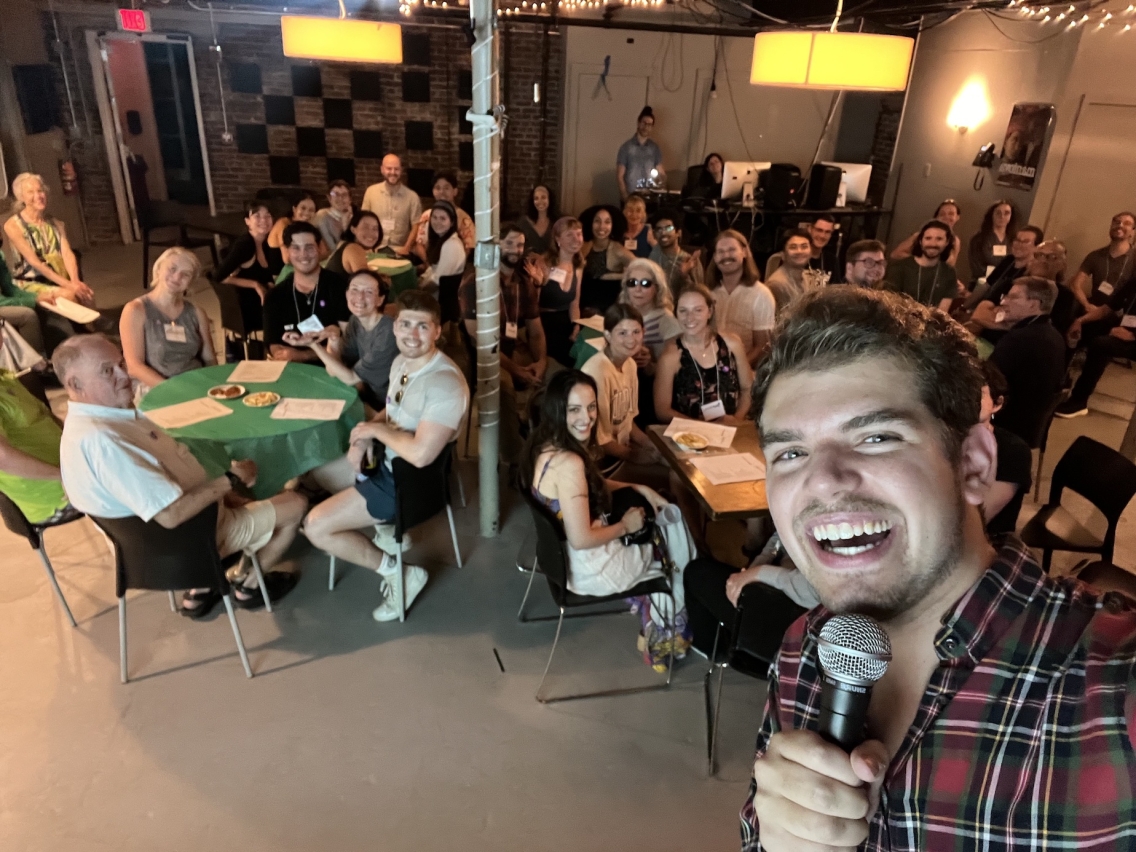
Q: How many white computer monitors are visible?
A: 2